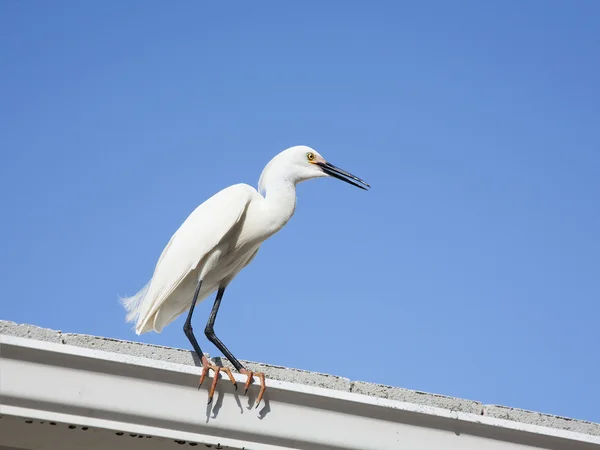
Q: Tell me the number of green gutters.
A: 0